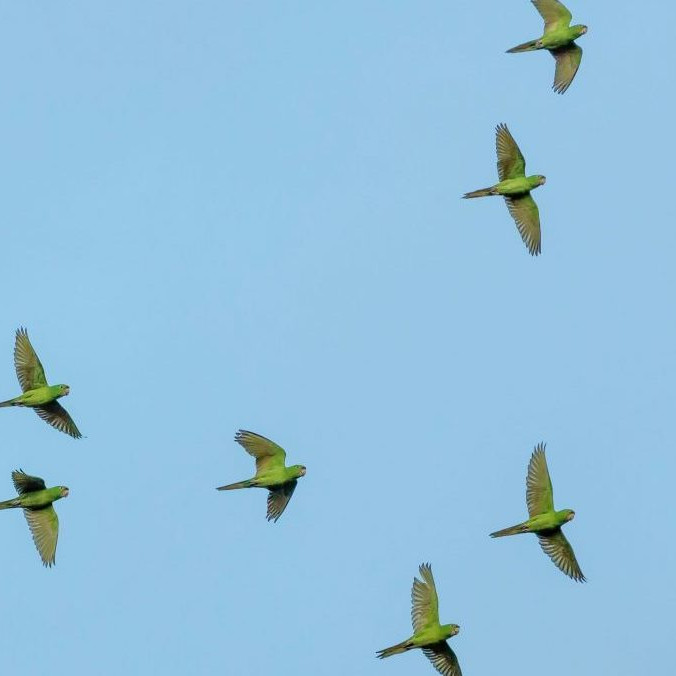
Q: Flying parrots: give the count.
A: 7